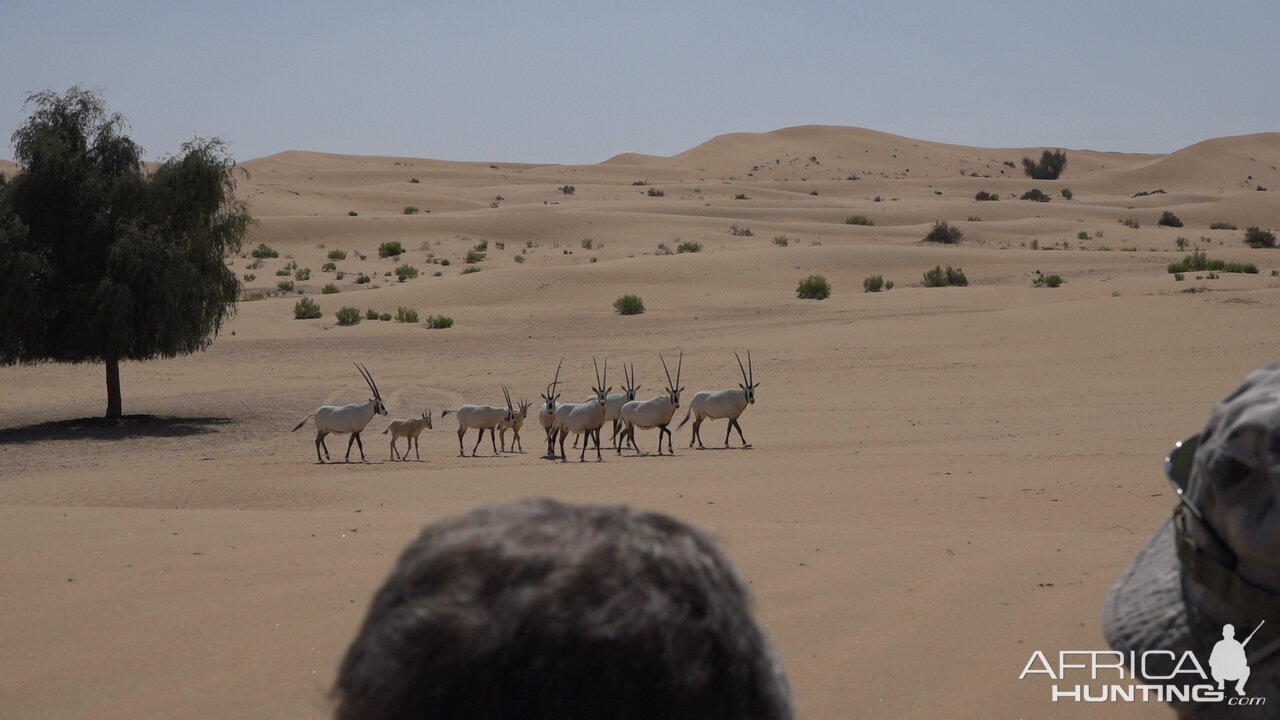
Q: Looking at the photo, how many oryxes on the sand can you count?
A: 9